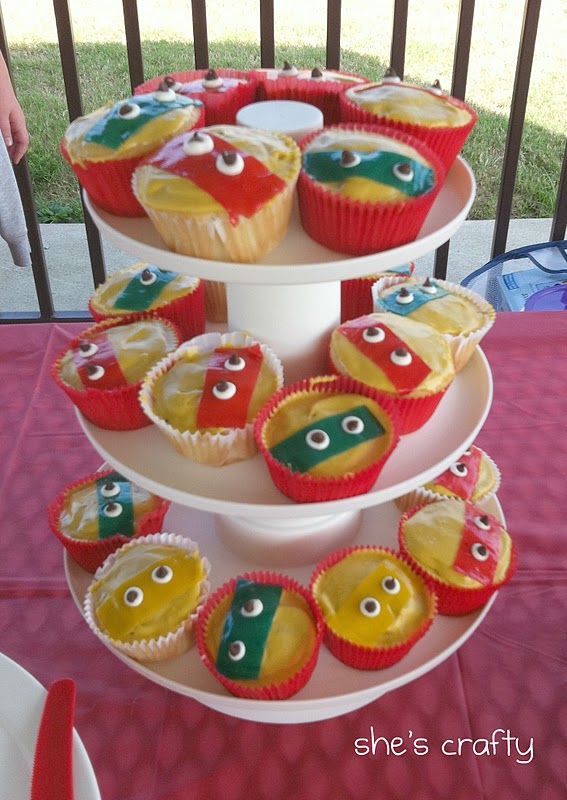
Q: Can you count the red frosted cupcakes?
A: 6